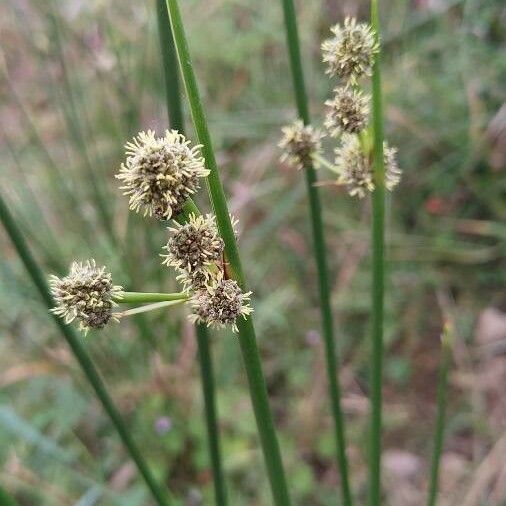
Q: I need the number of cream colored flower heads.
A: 8